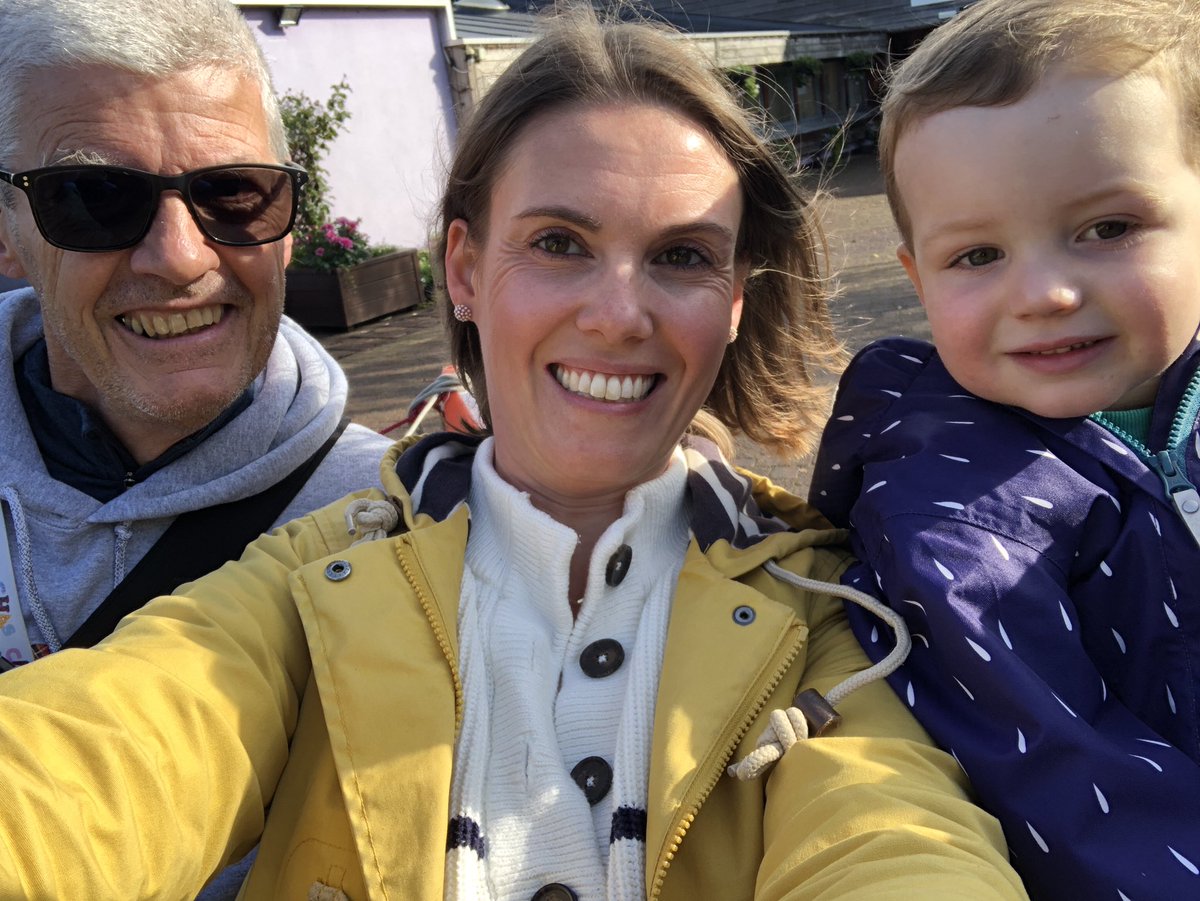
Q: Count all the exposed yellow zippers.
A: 2